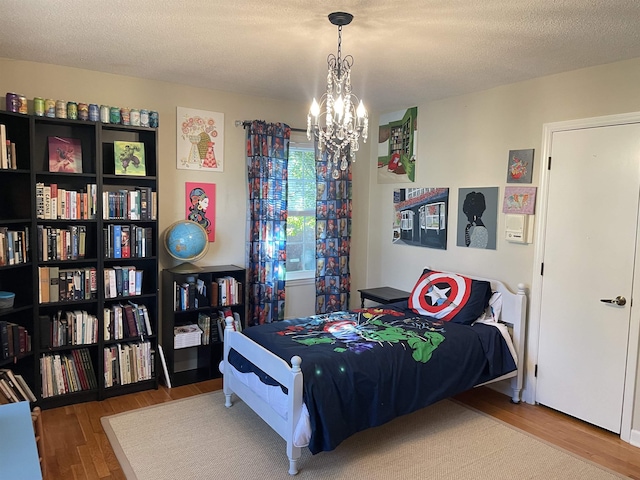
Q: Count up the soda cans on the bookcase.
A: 14